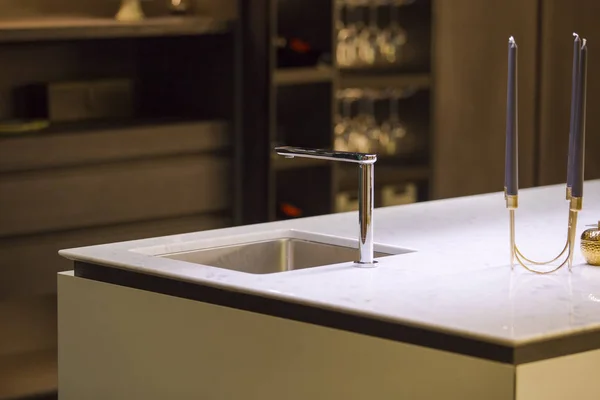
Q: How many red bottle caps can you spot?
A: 2